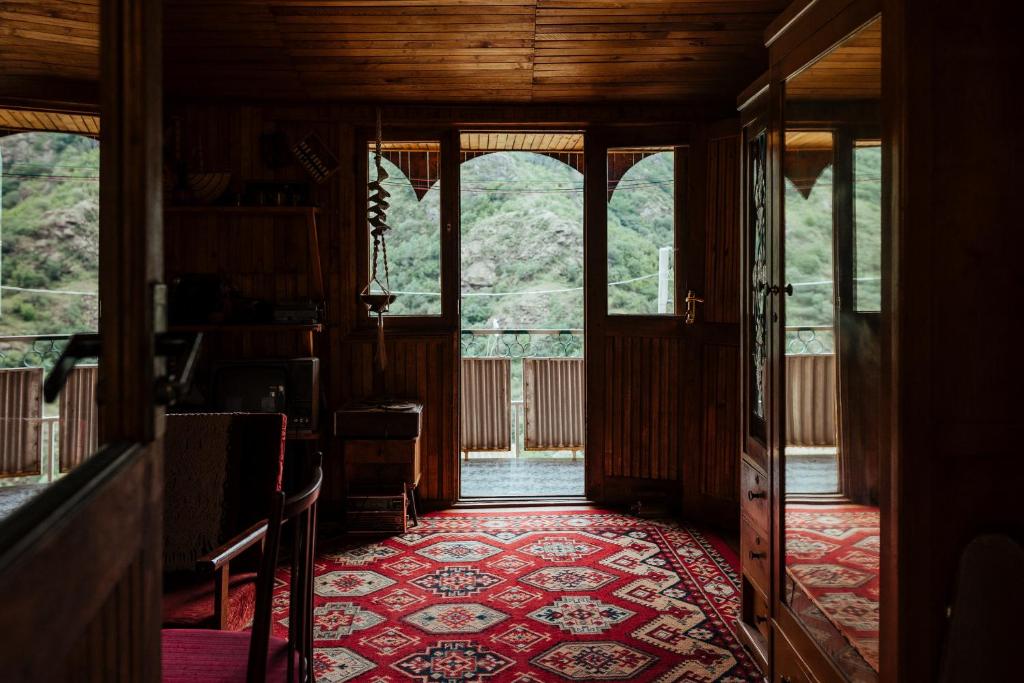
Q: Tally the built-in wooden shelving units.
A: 1